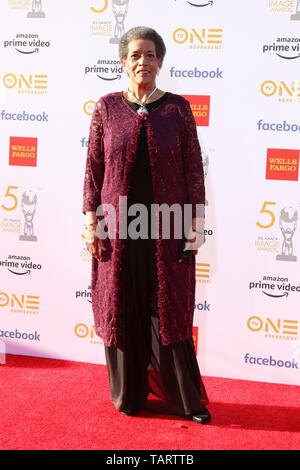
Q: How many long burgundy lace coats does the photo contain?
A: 1